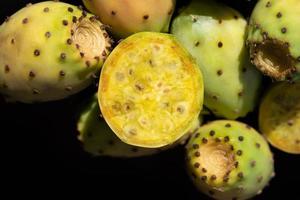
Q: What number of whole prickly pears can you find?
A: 6